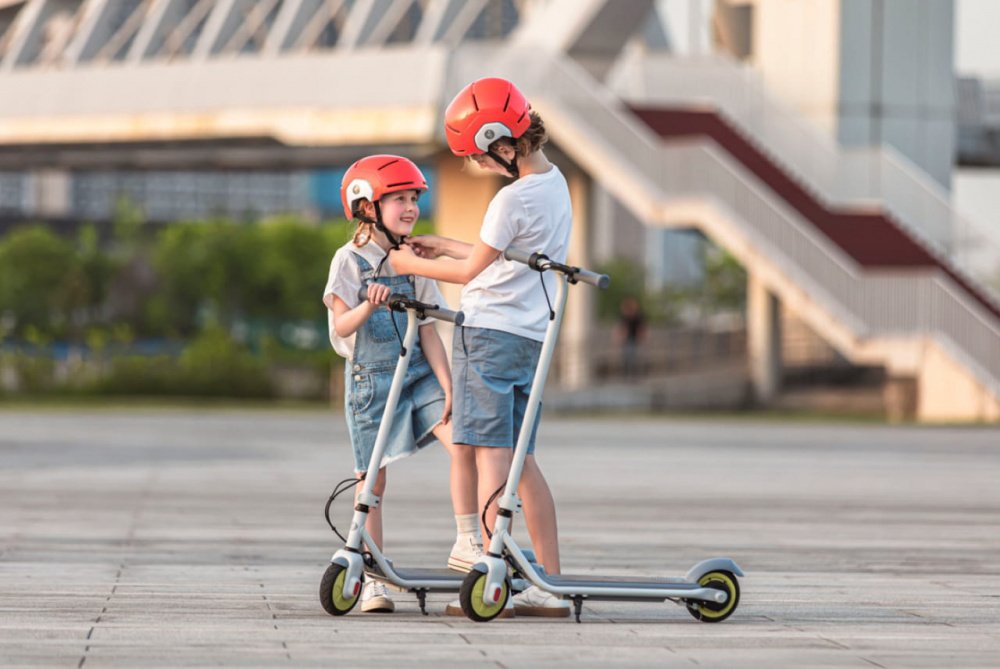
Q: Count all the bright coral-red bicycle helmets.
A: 2